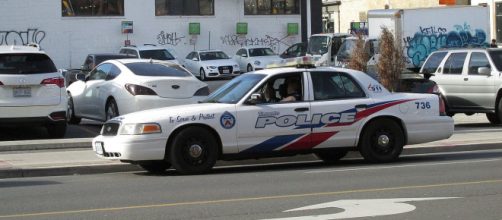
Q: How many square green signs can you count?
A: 3